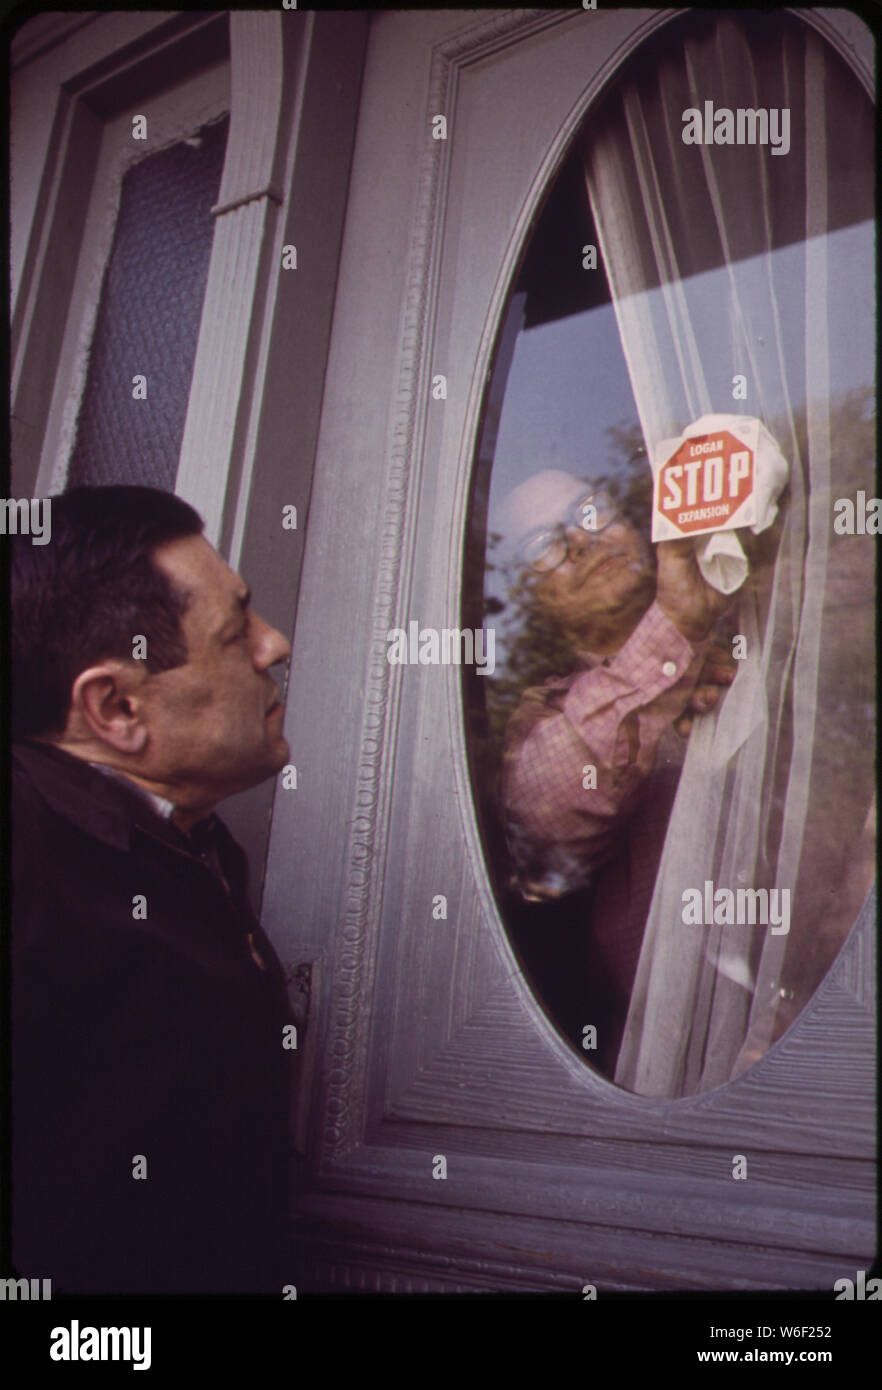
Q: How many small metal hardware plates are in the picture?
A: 1